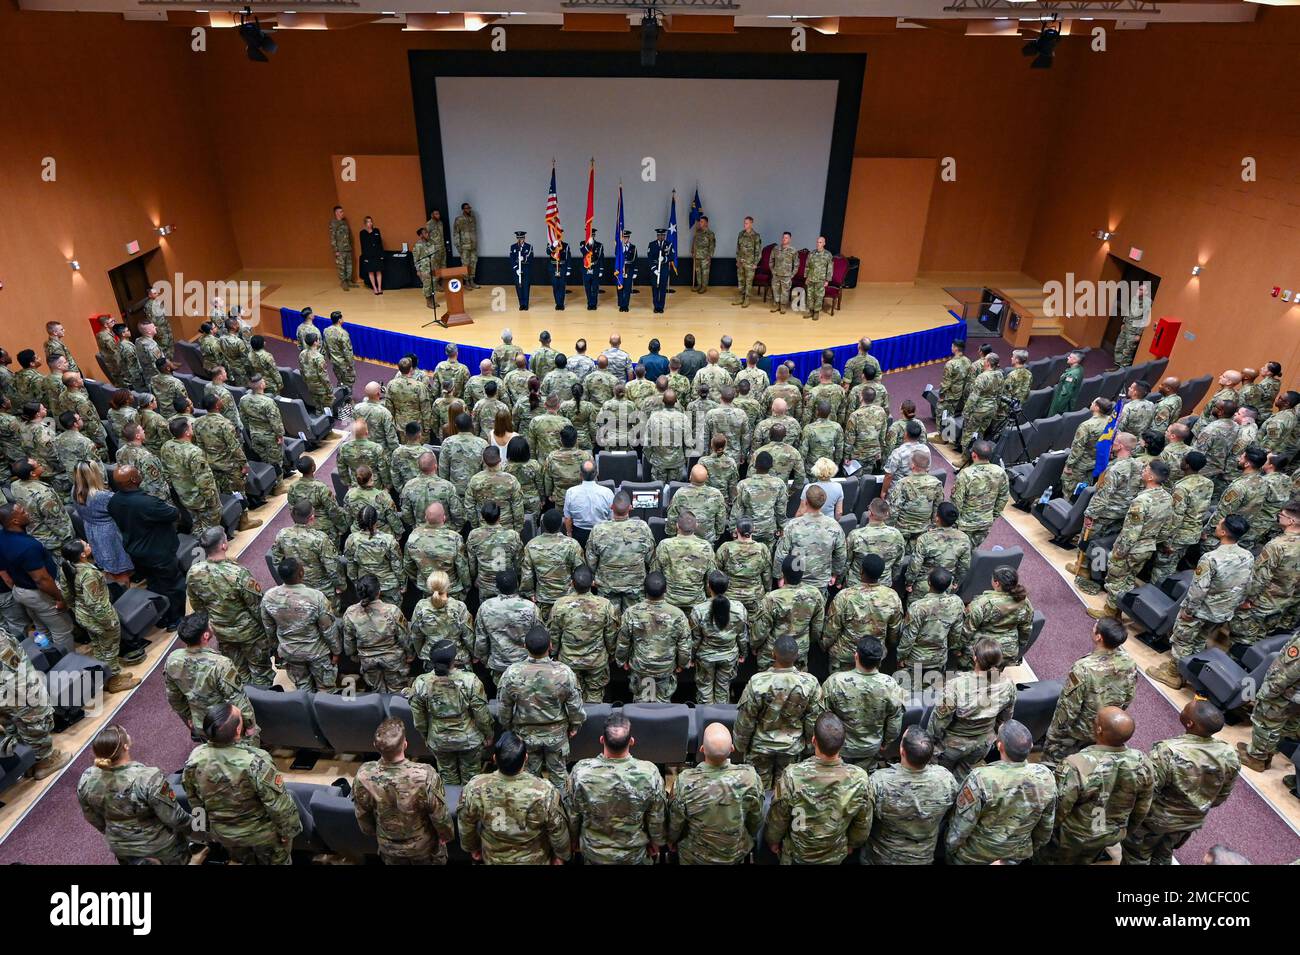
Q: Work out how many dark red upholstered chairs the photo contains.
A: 3